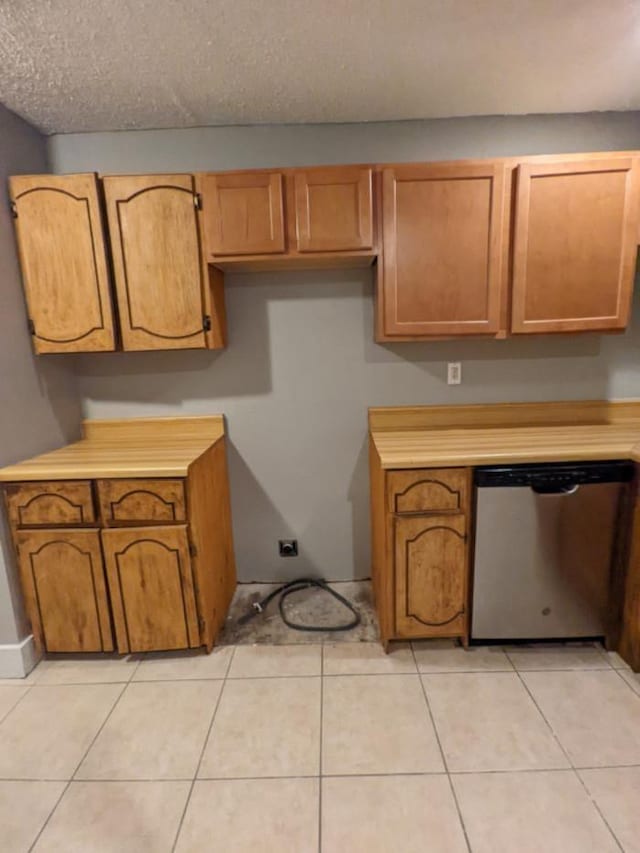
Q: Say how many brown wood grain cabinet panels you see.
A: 12